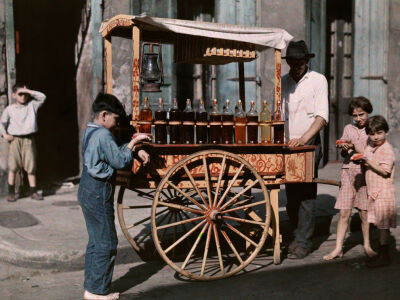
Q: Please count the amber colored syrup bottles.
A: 2